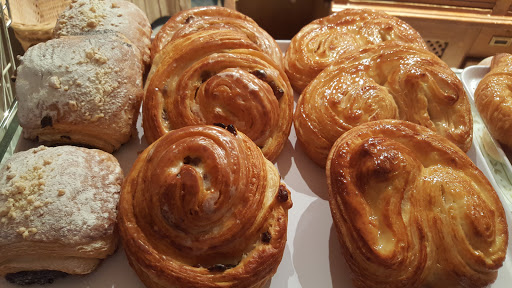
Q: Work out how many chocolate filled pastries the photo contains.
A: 3